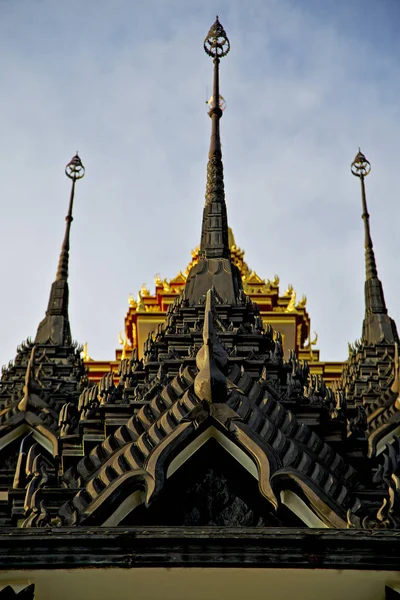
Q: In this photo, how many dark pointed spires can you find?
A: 3